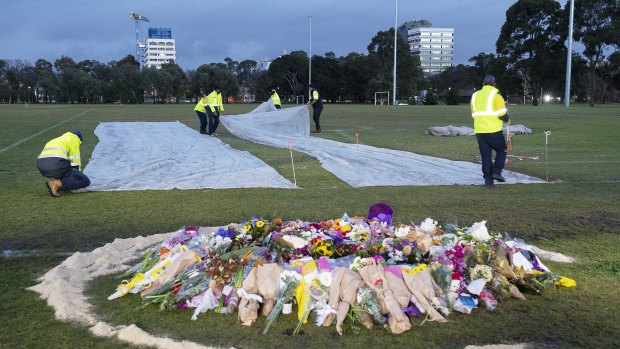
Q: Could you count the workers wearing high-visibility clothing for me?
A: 6